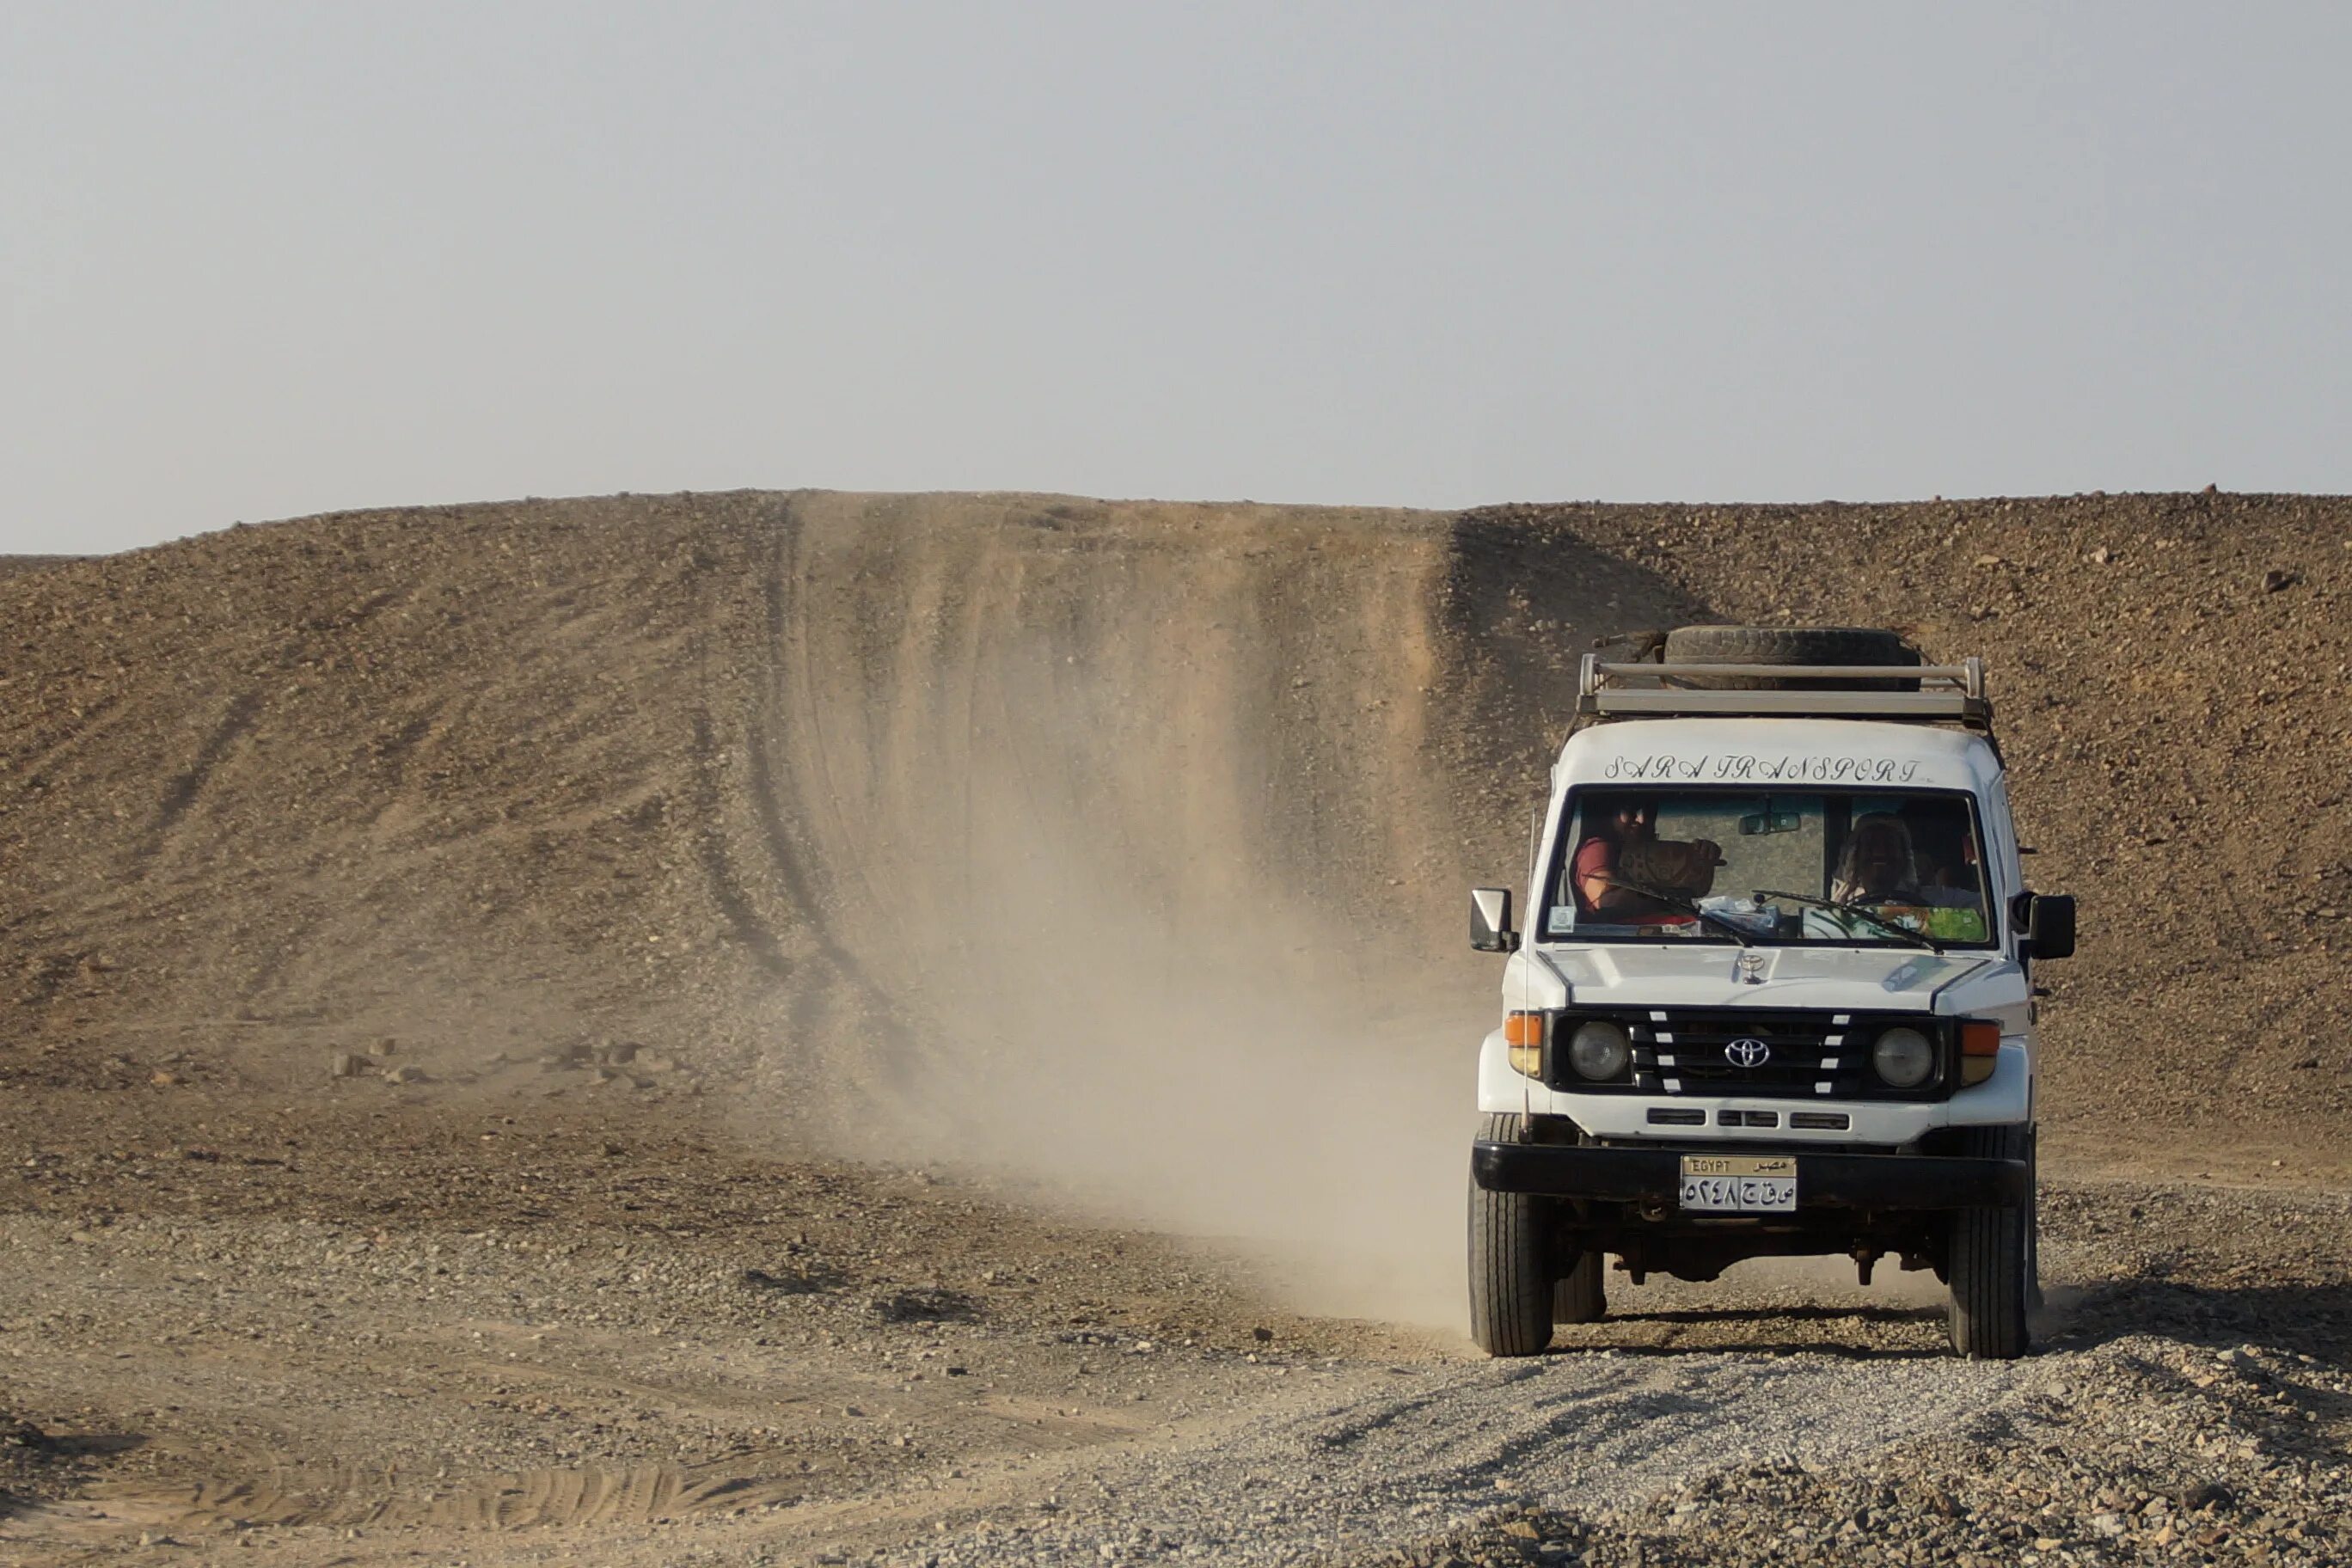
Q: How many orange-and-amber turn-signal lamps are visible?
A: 2